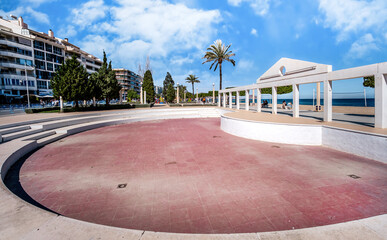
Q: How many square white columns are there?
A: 10